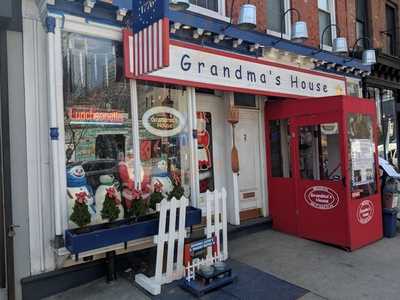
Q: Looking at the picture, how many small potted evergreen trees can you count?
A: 5